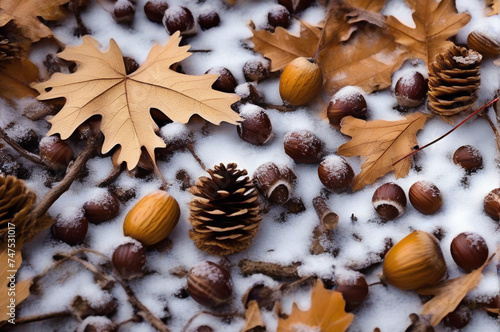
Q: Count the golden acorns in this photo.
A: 3